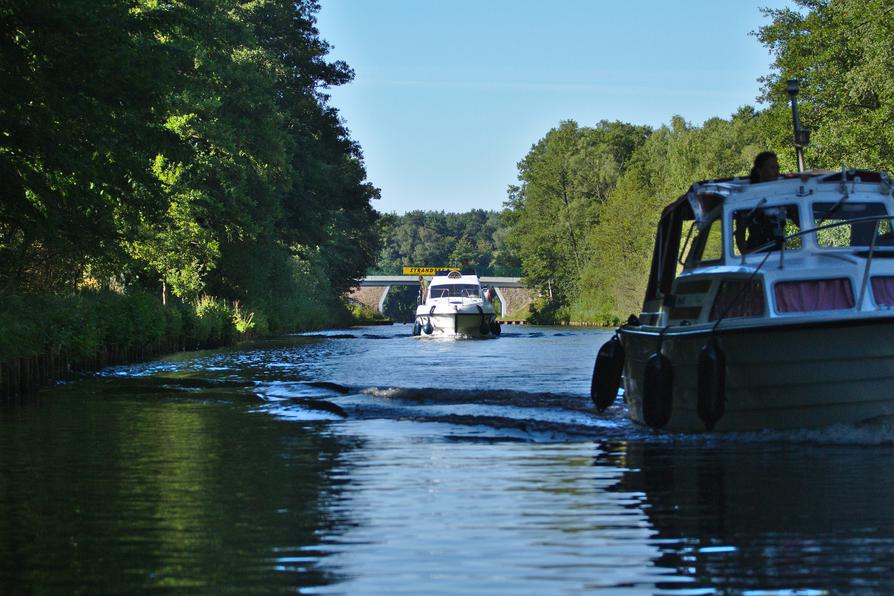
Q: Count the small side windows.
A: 3